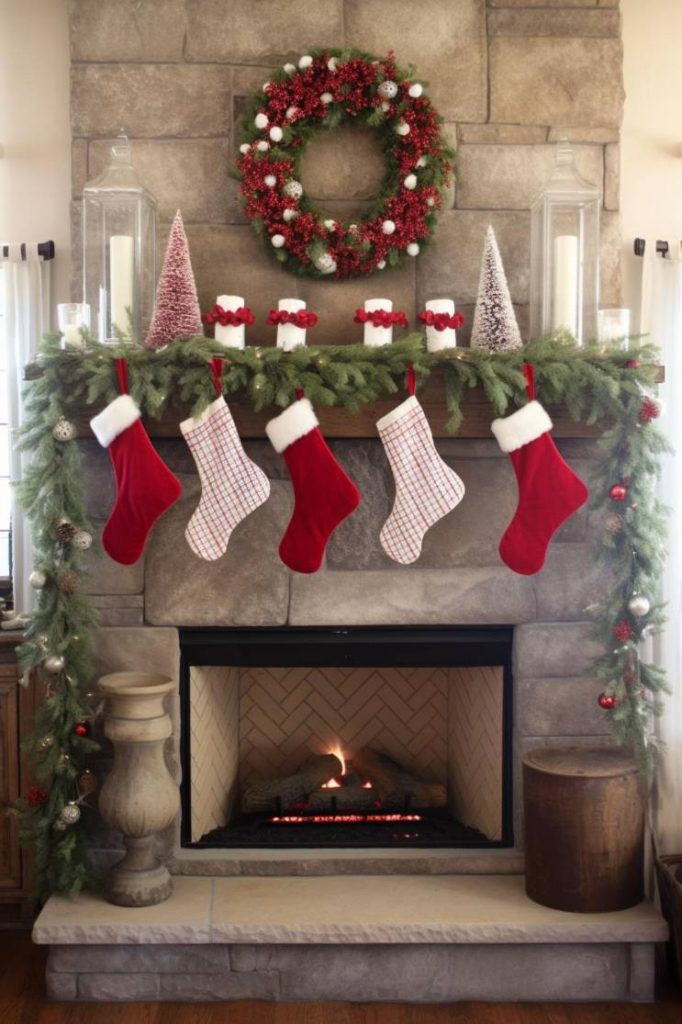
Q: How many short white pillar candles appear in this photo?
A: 4